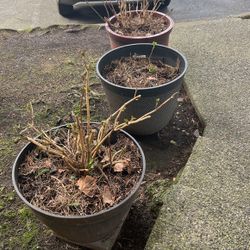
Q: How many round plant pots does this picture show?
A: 3